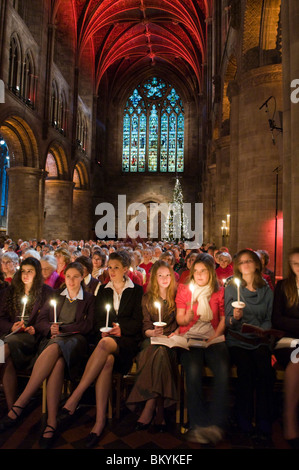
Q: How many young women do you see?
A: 7